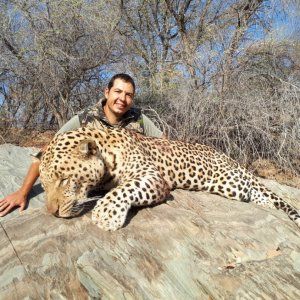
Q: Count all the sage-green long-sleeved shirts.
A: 1